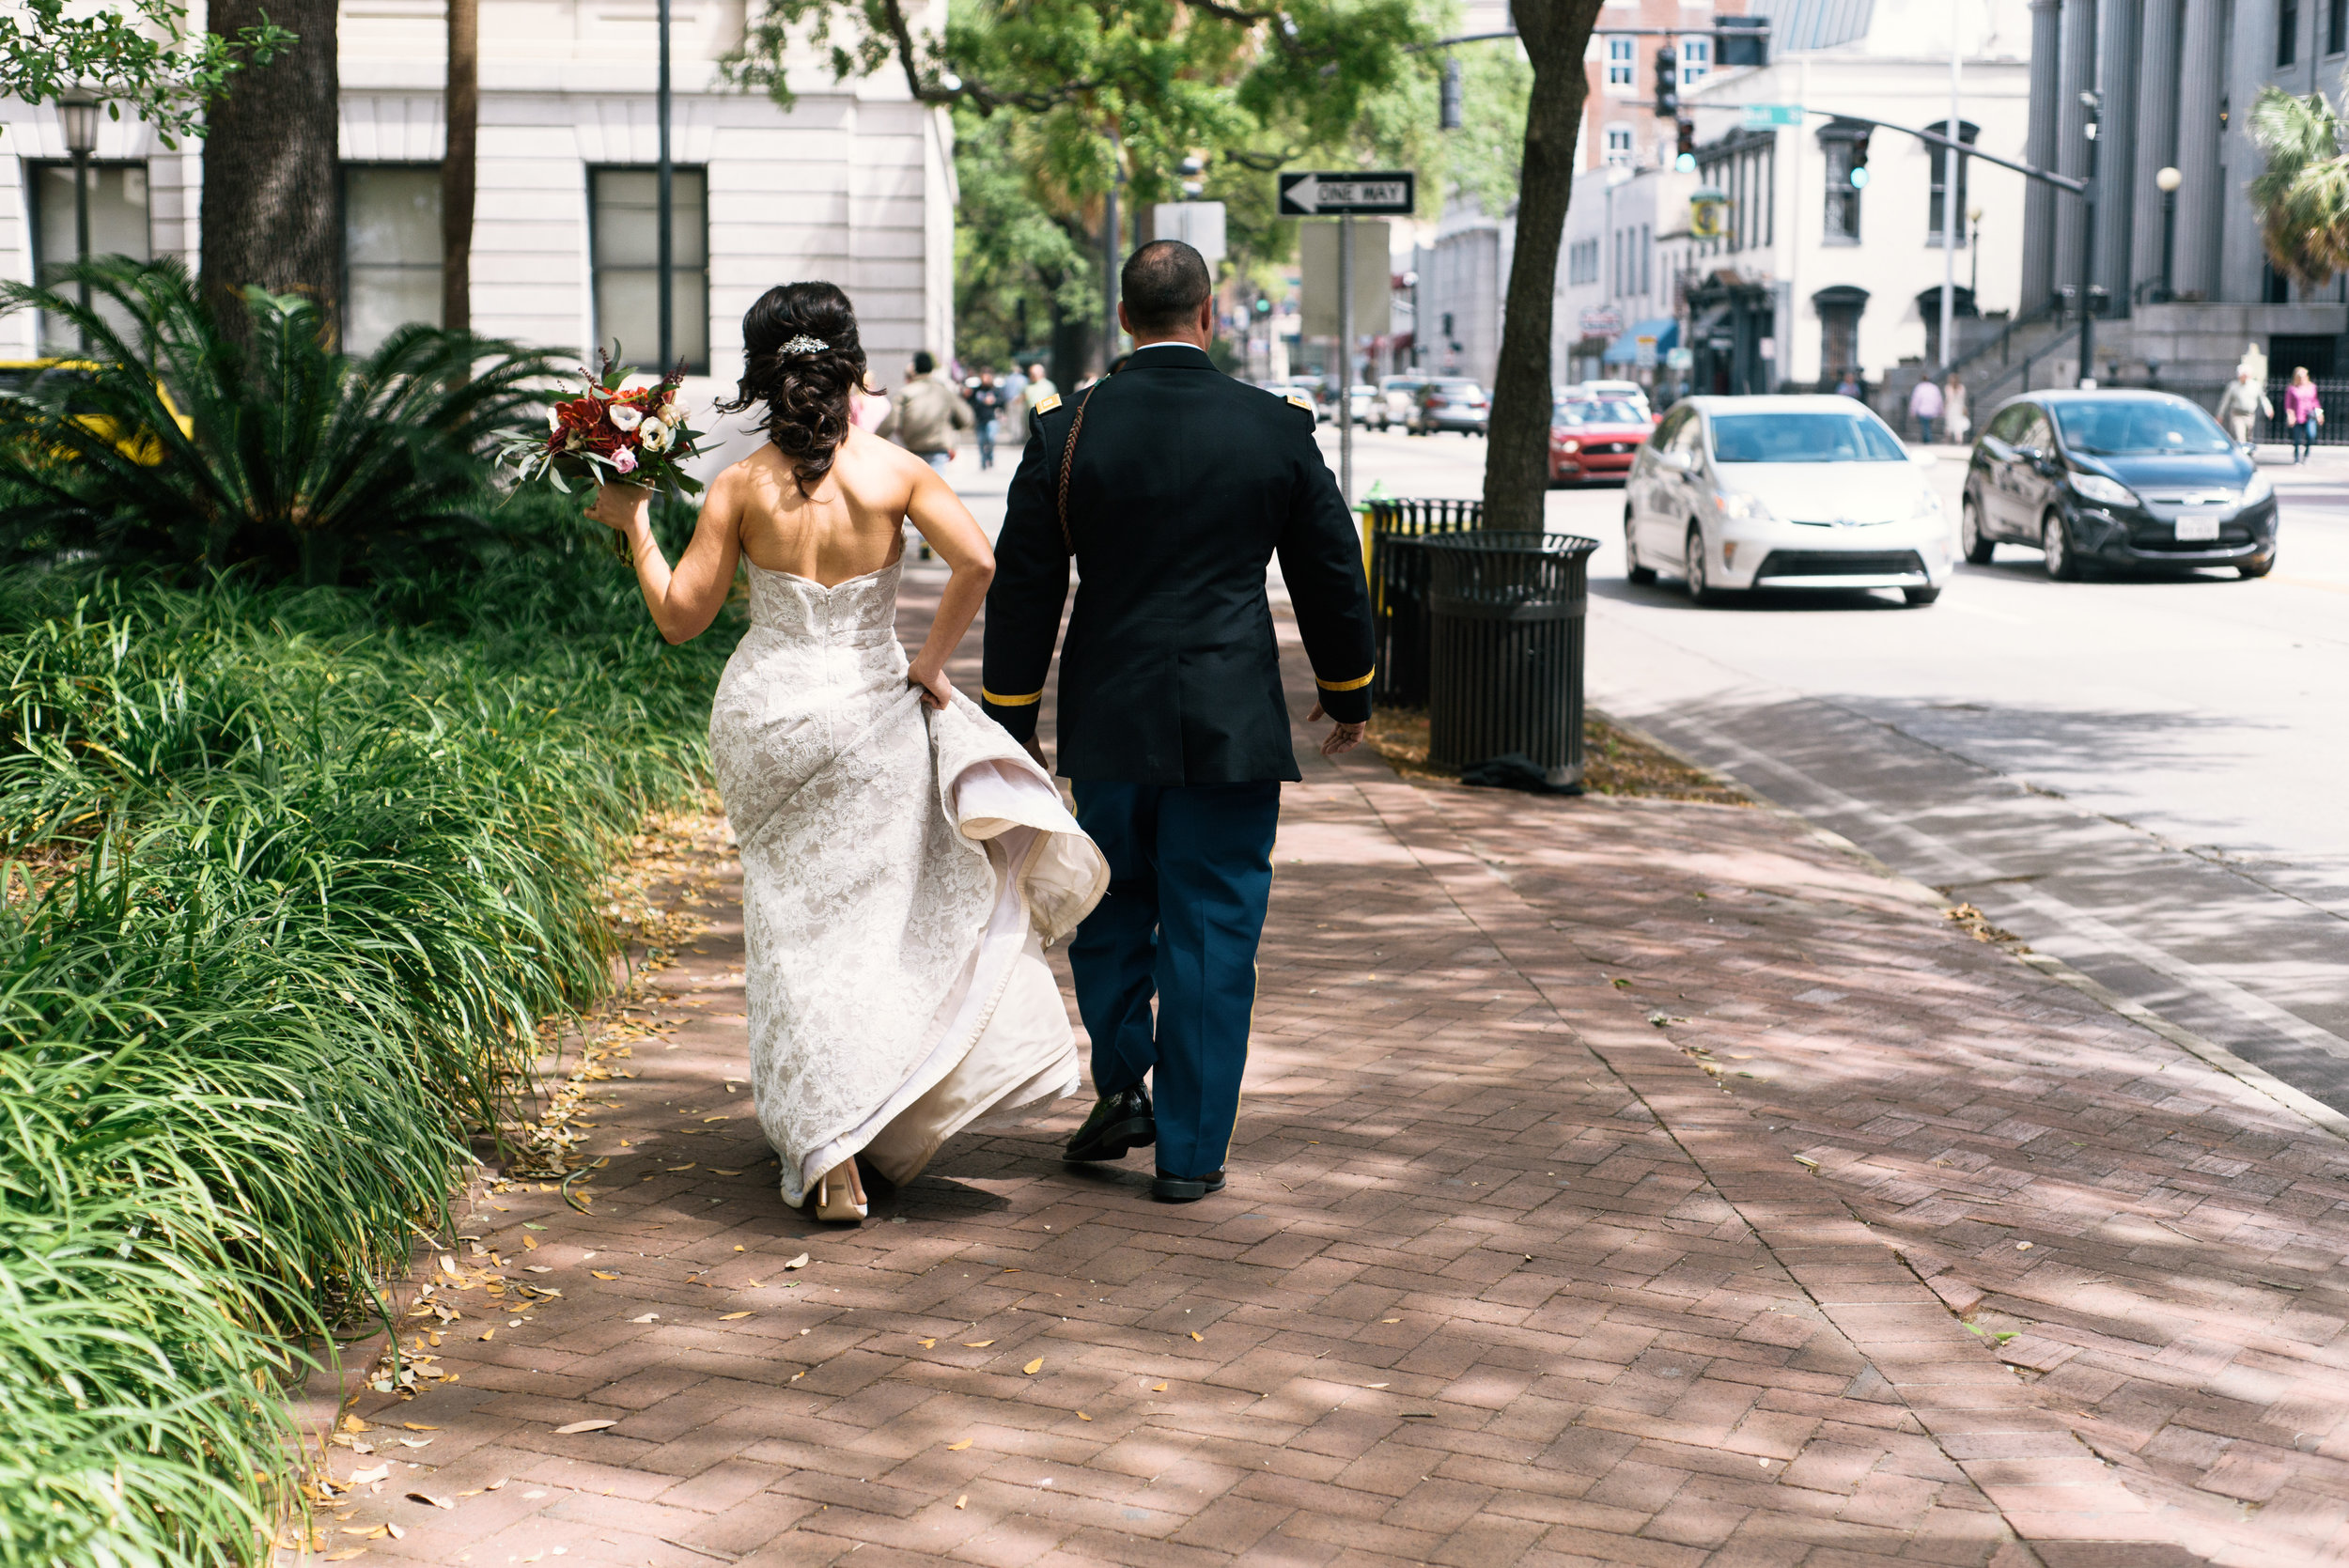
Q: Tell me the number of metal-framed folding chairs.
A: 0